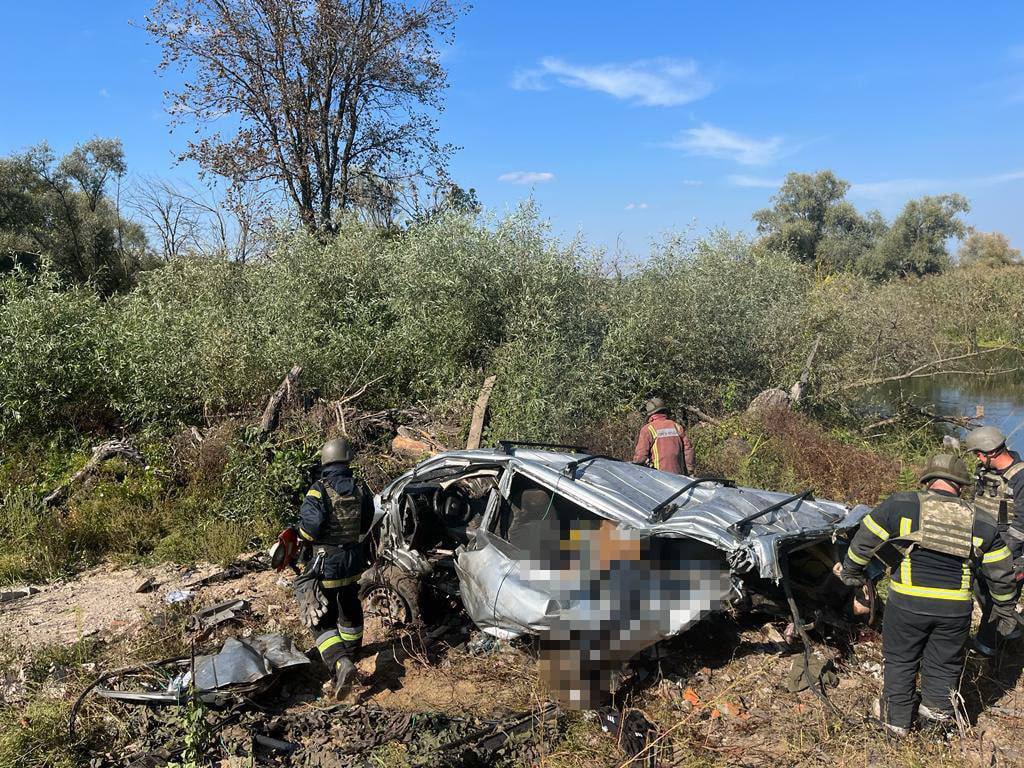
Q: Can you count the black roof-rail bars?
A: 4